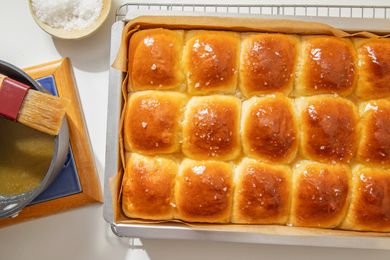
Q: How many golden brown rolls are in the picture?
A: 15